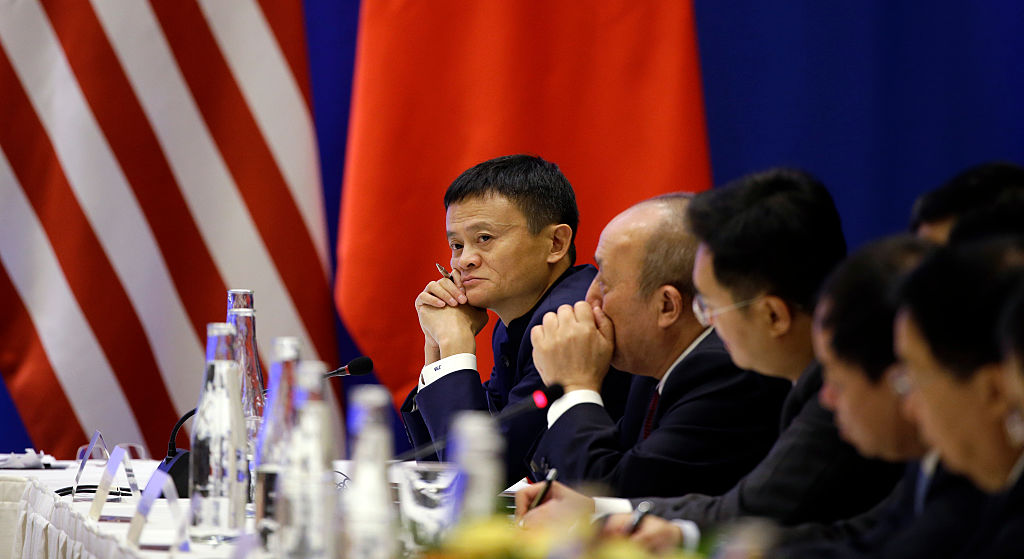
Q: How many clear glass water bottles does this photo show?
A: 6